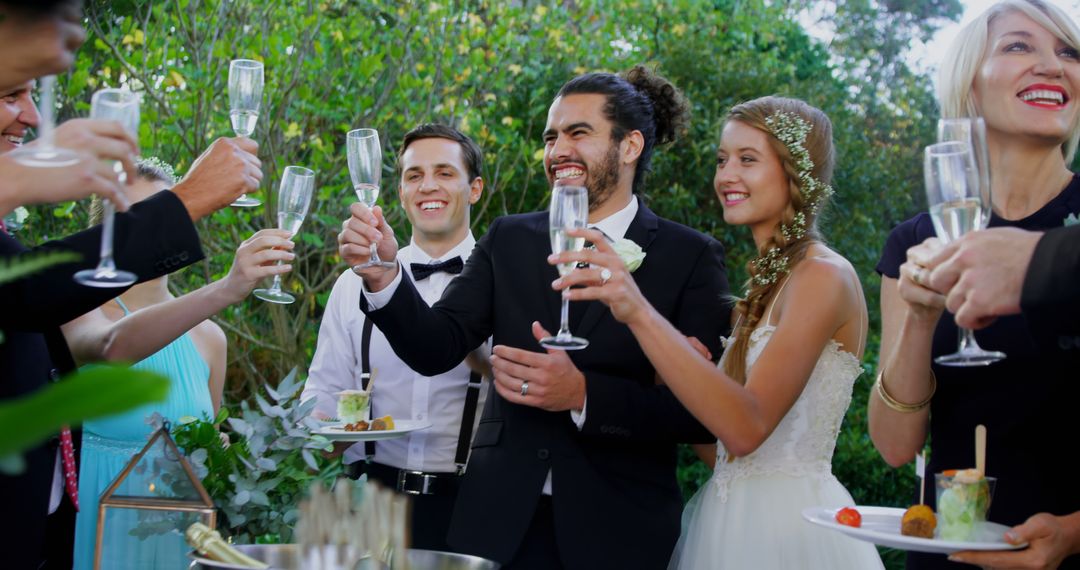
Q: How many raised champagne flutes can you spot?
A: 8